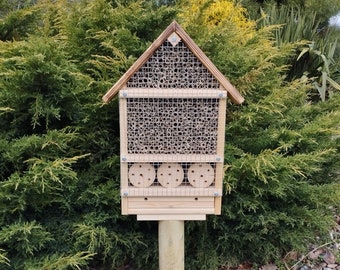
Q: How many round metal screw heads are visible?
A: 7